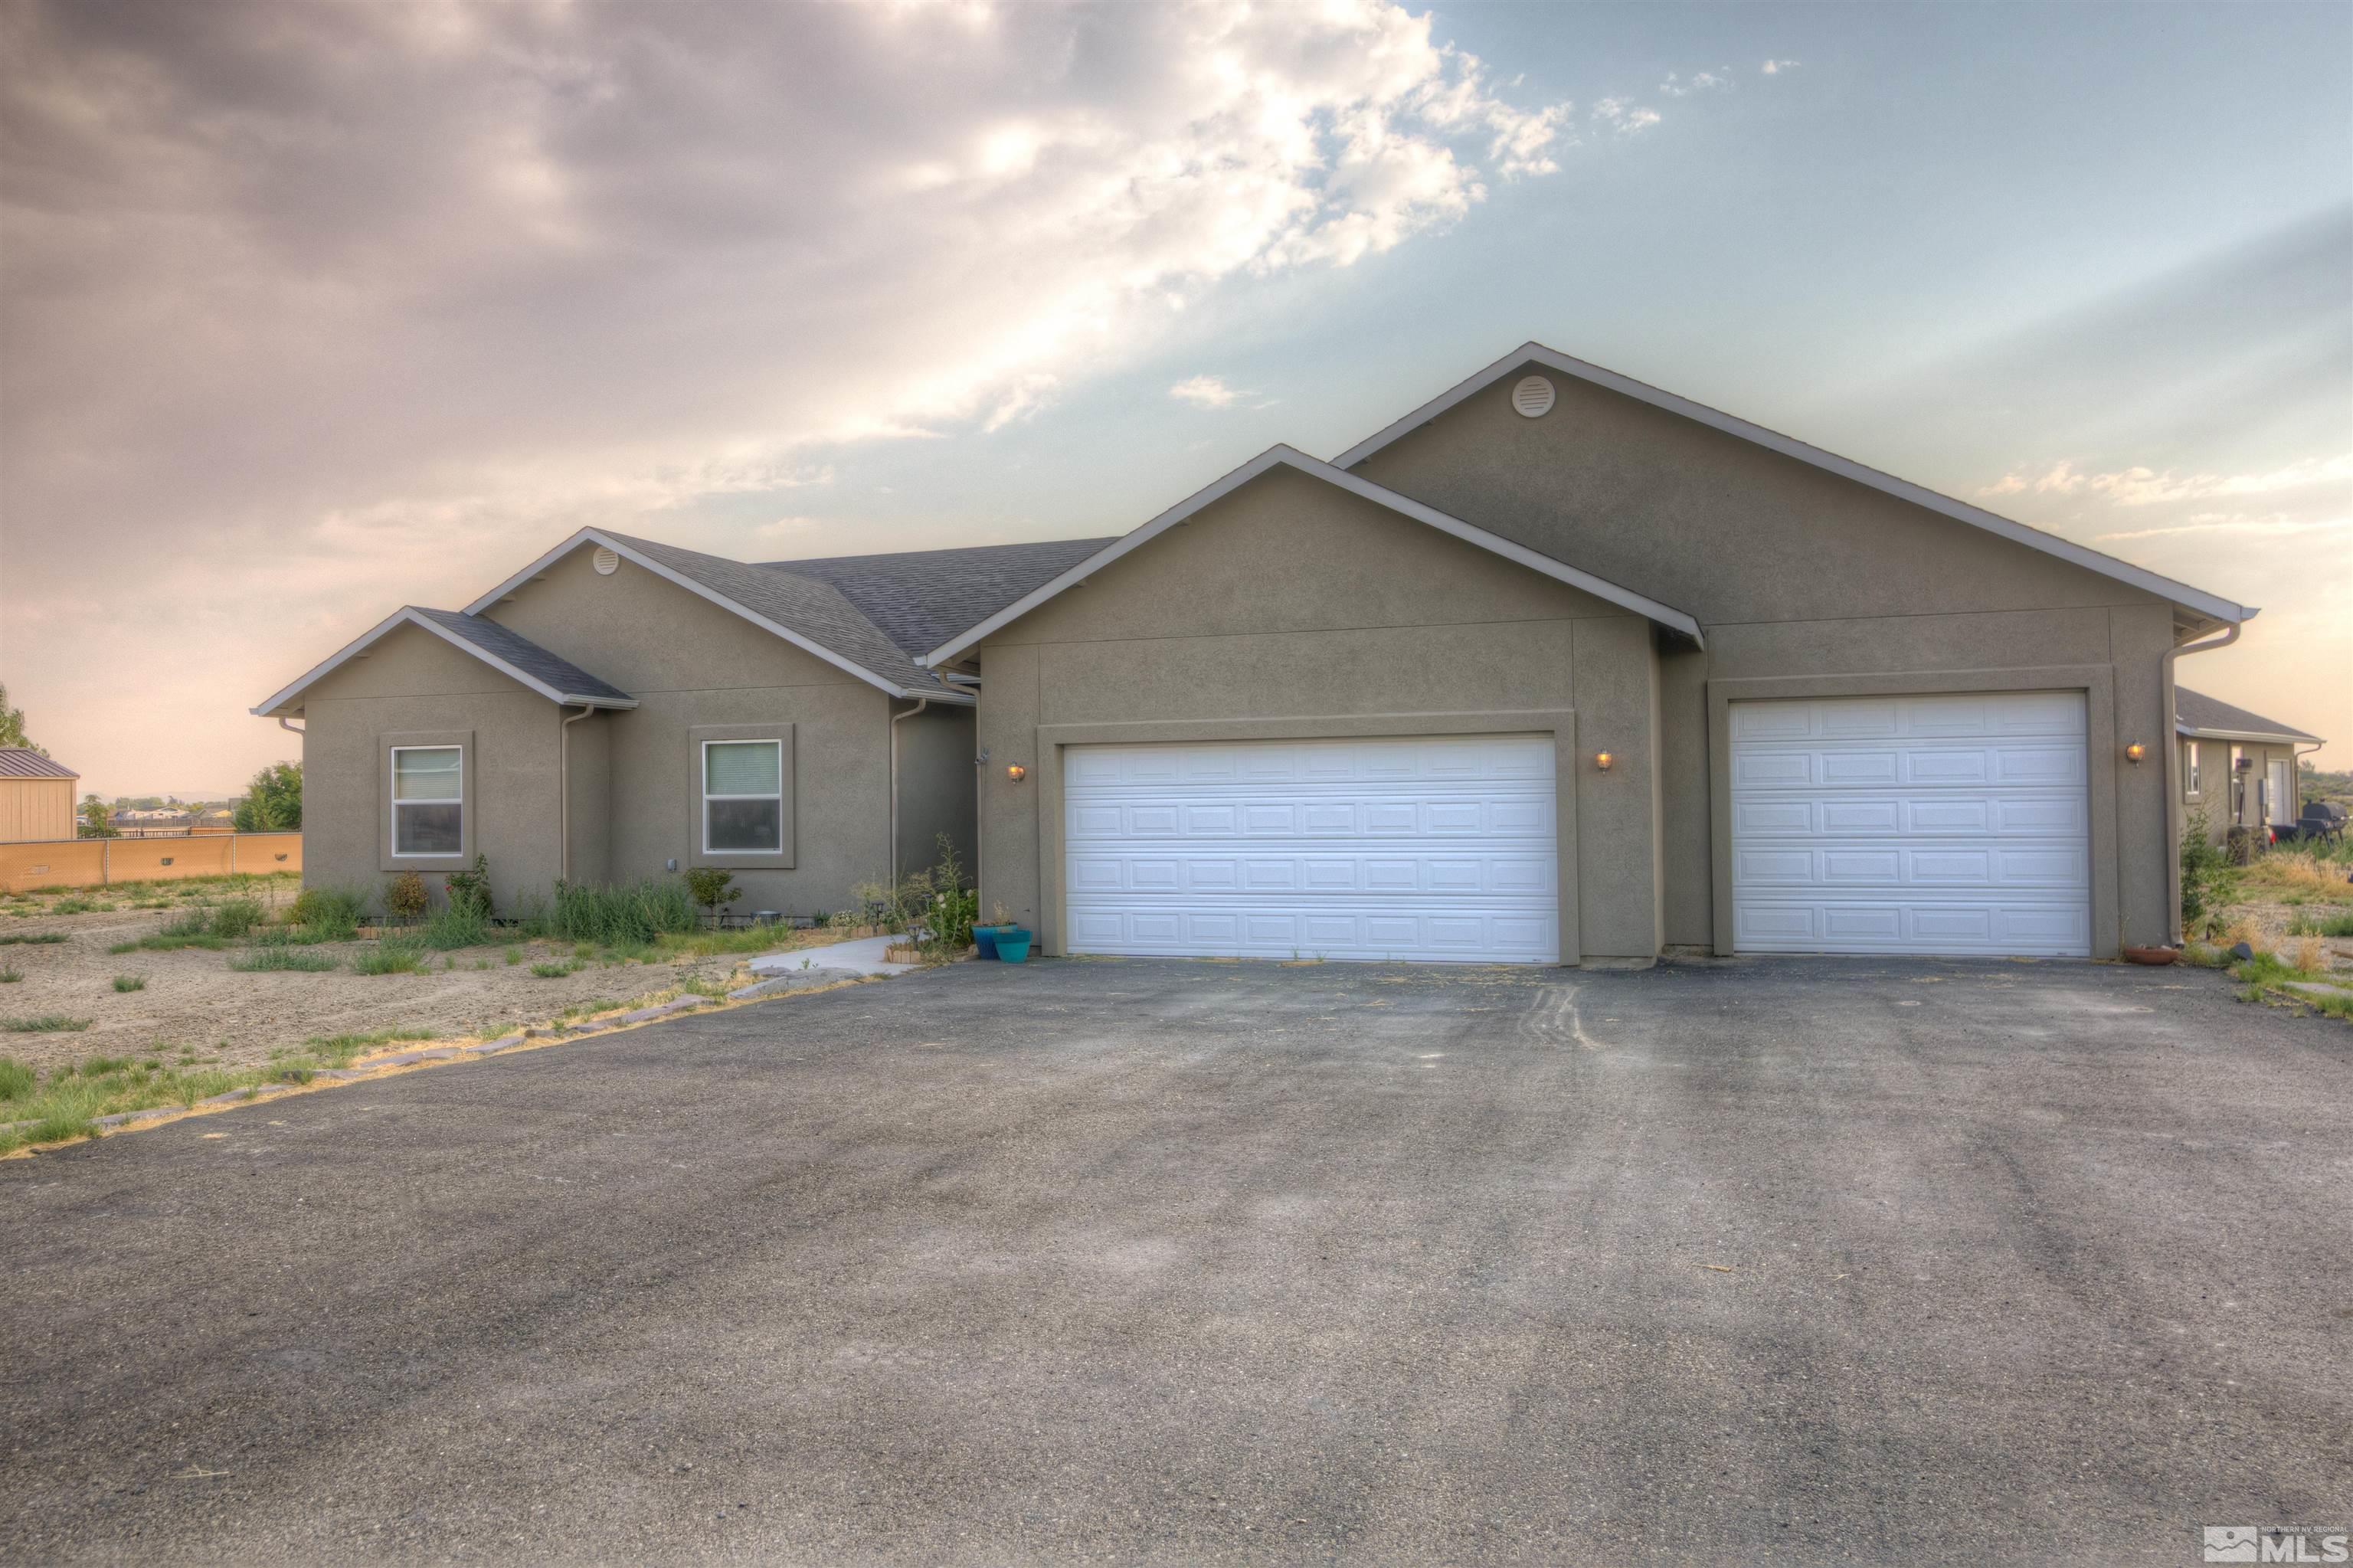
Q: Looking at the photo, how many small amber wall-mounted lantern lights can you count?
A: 3